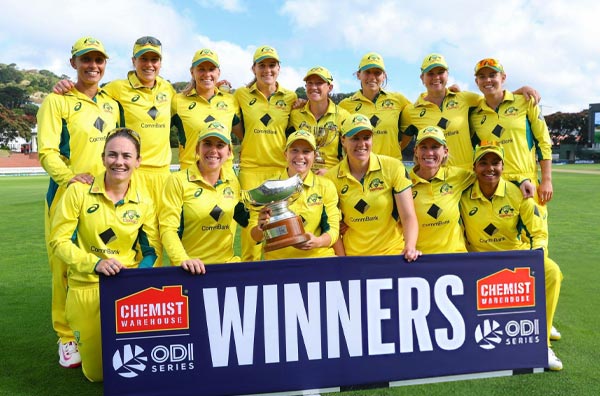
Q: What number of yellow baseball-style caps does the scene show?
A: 13